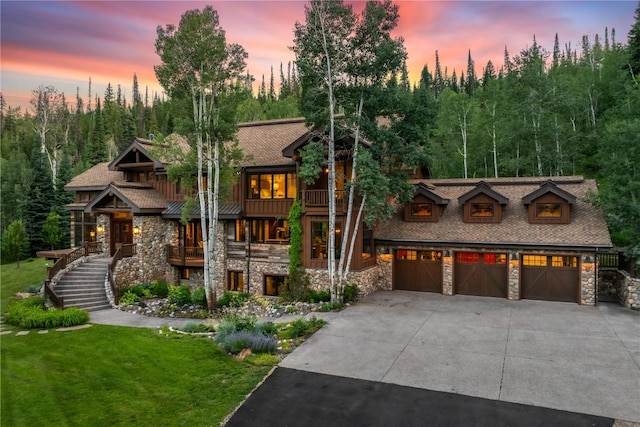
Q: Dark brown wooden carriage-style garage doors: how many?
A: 3